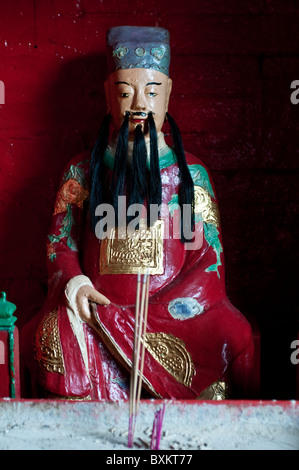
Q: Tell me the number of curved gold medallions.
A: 2